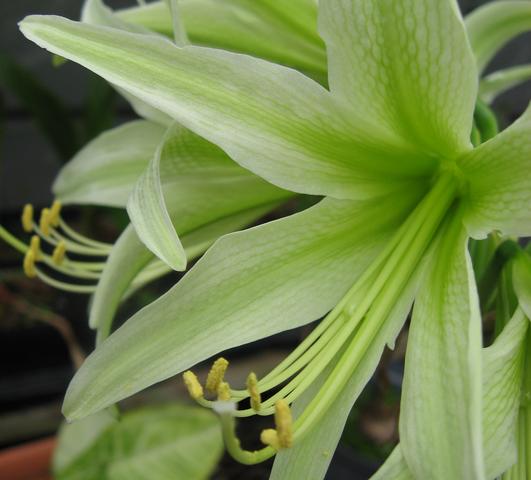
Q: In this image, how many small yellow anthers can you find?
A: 12